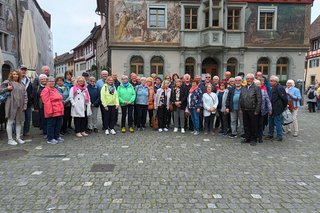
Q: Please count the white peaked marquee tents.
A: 0